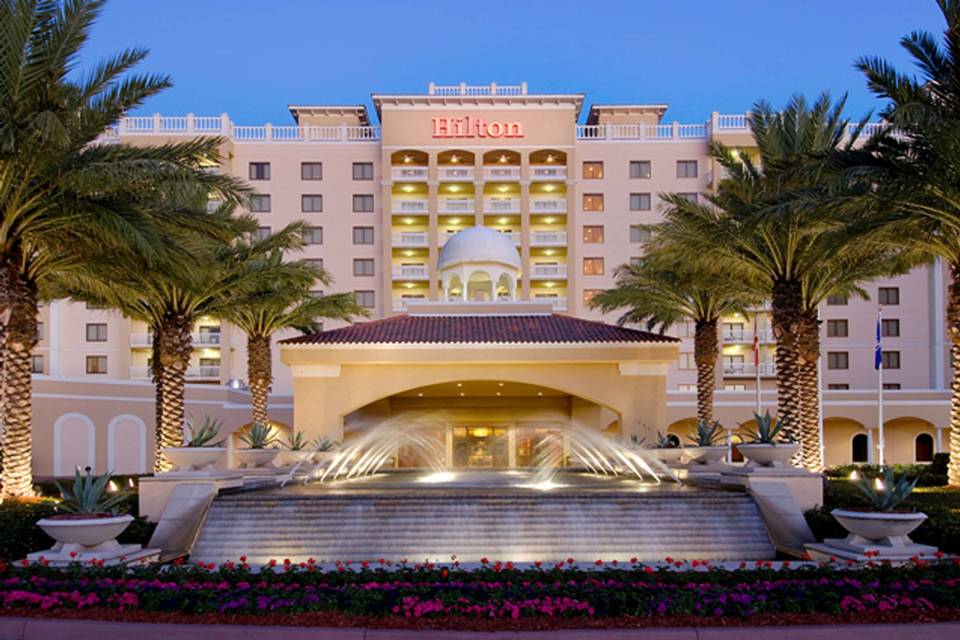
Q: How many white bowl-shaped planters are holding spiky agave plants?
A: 10